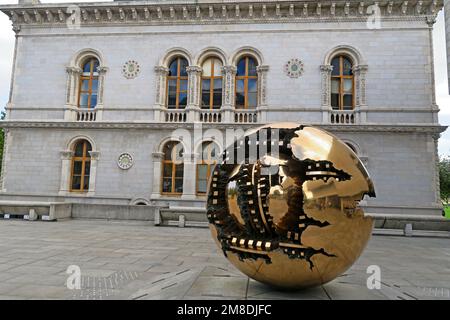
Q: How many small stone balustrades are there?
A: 5